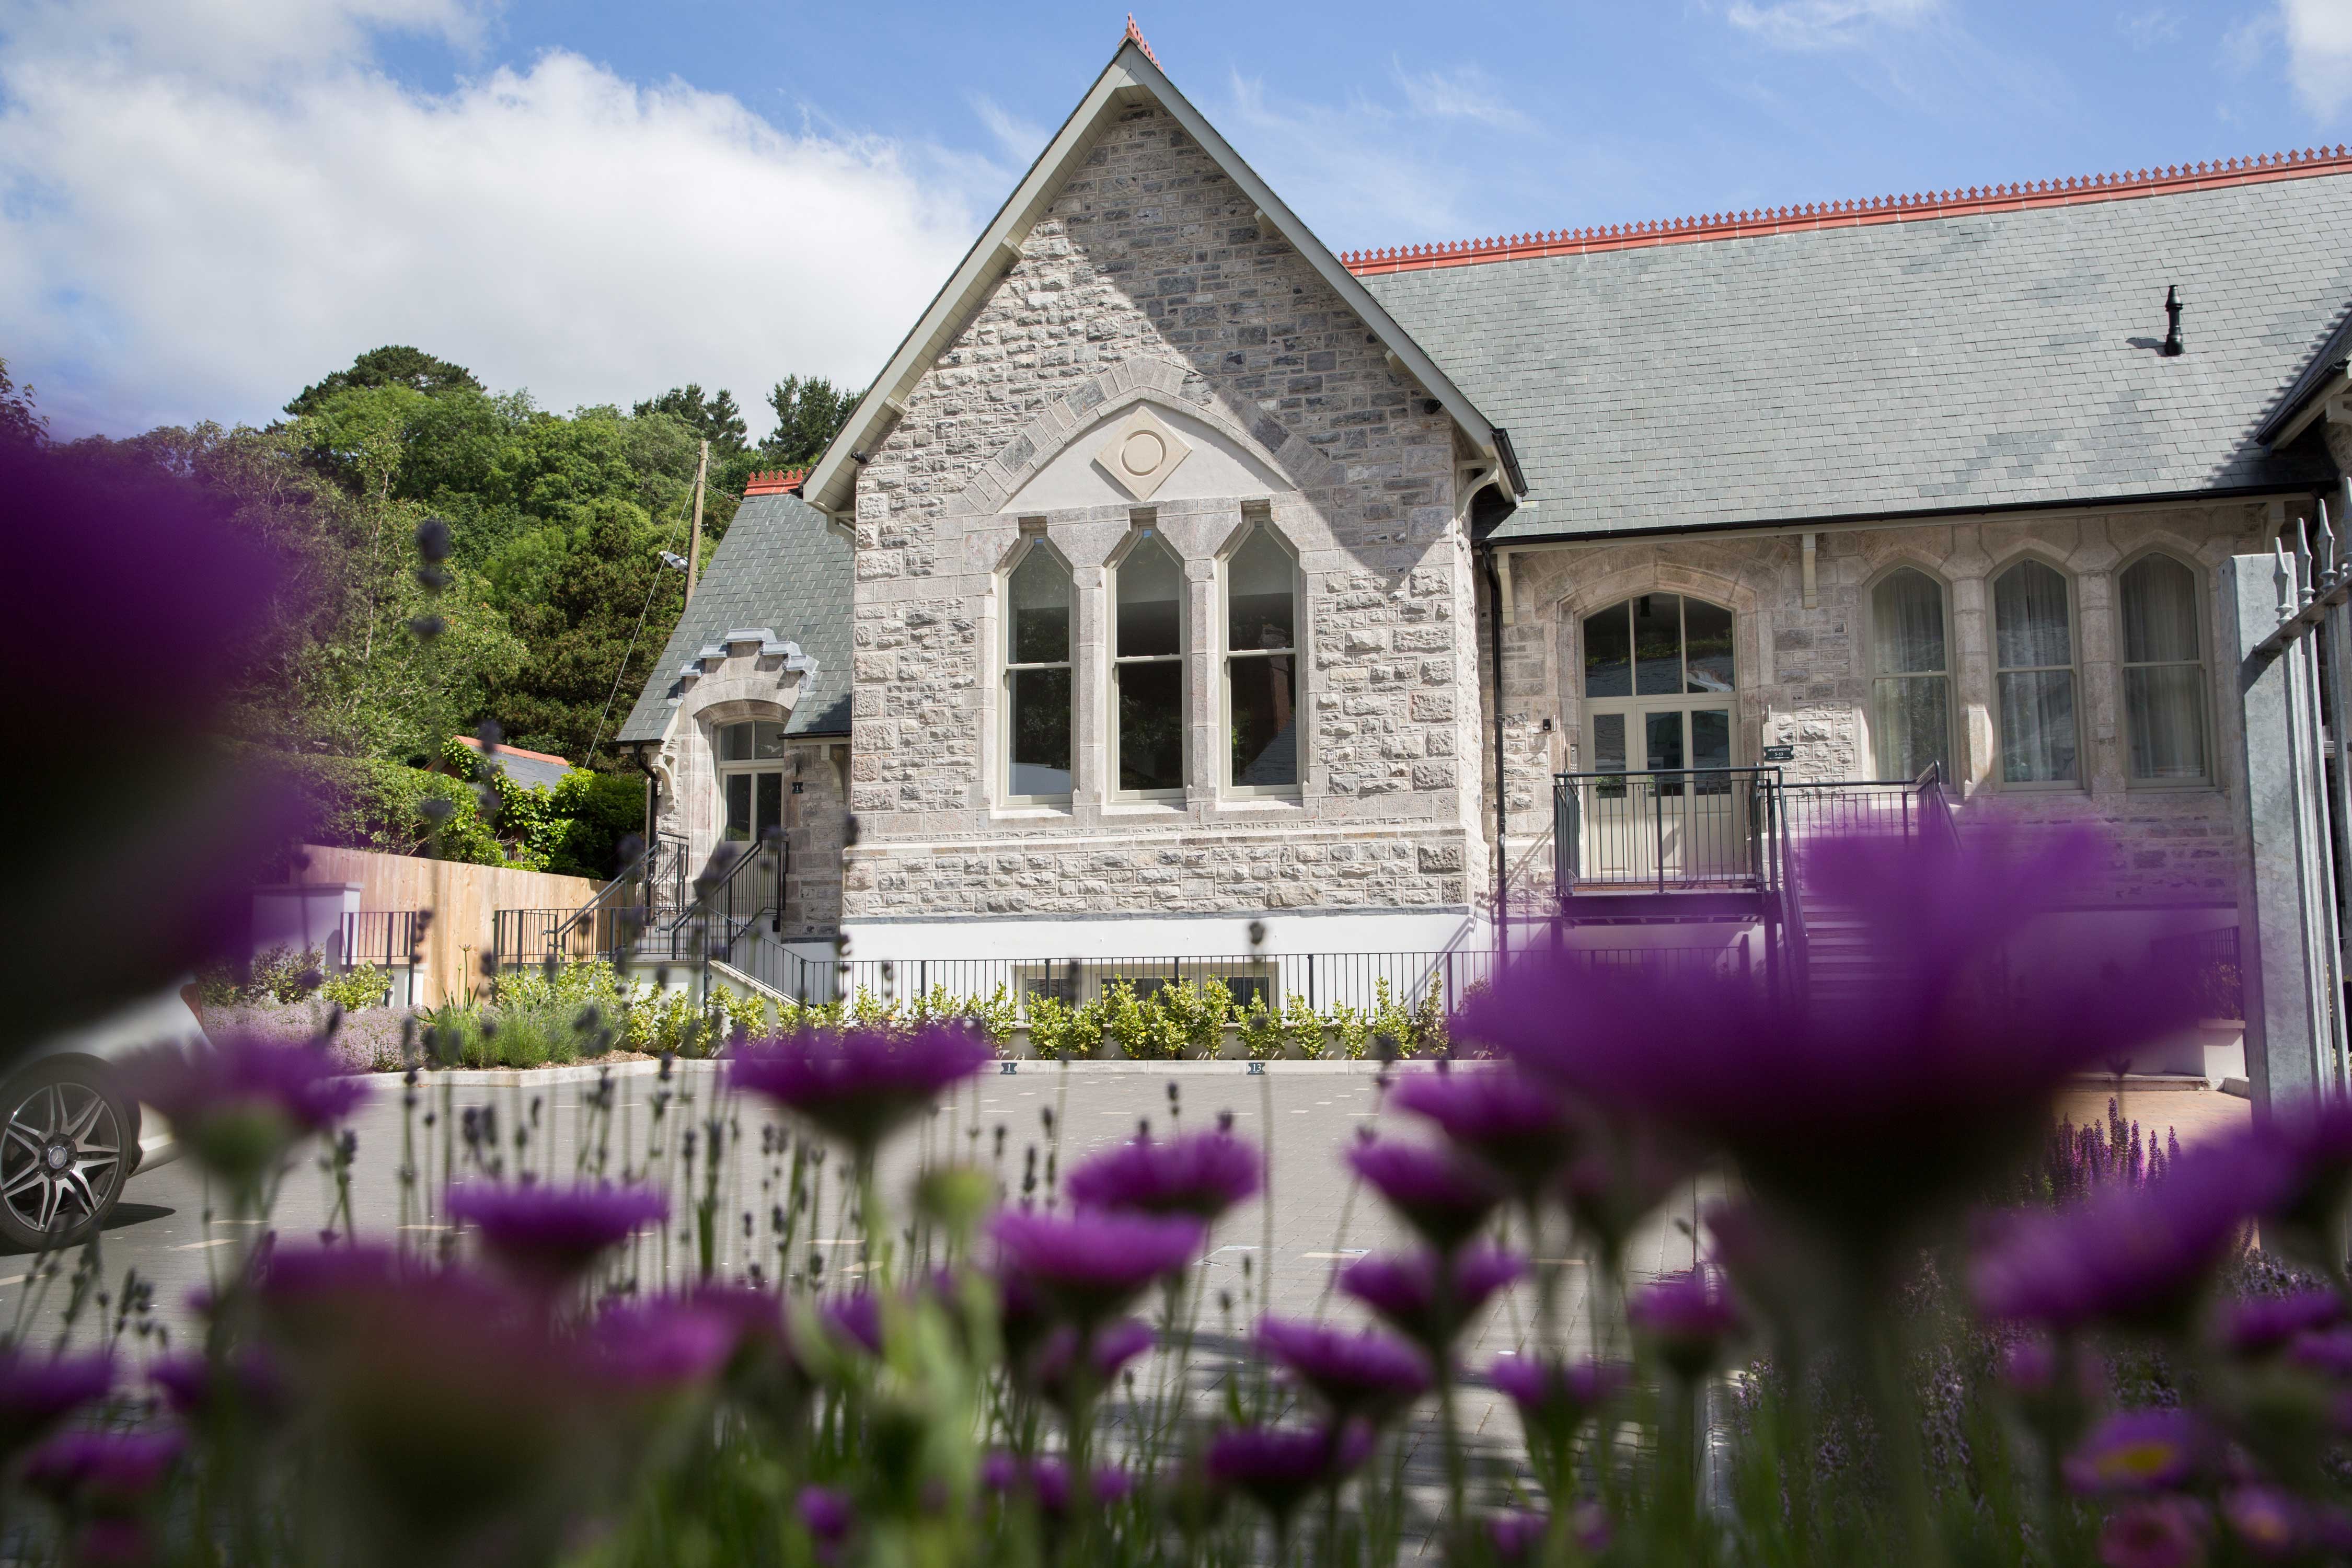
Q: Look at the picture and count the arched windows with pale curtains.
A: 3